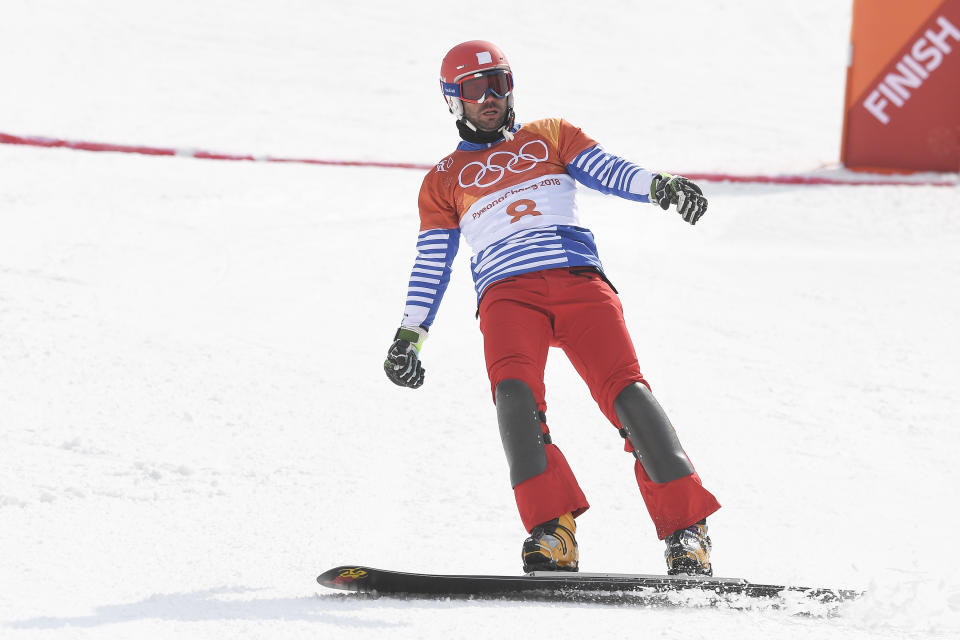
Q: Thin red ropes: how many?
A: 1